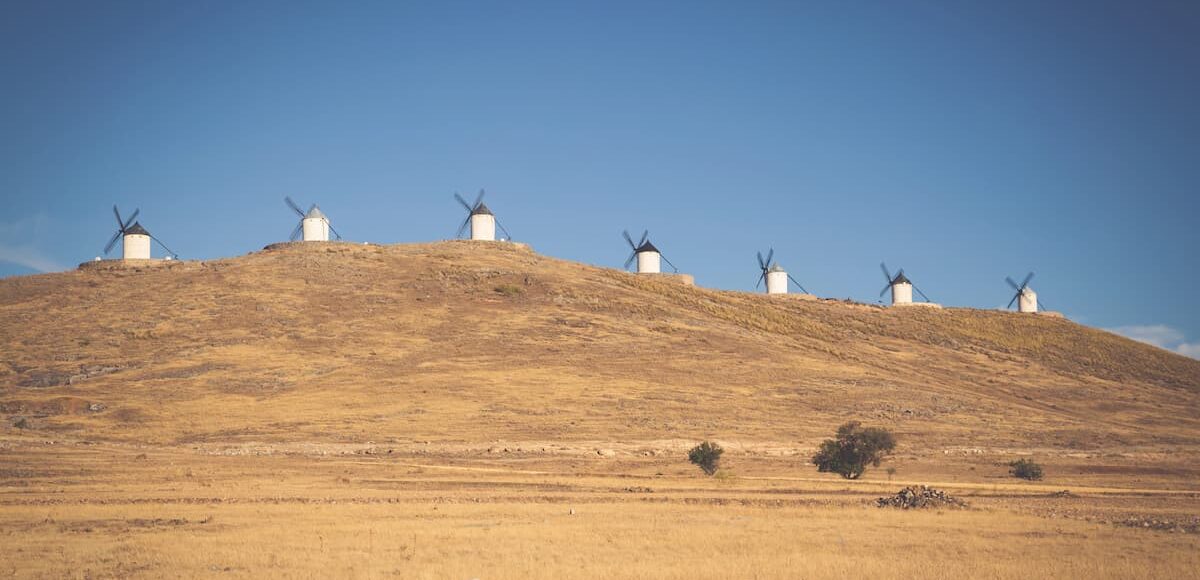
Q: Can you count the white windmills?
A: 7